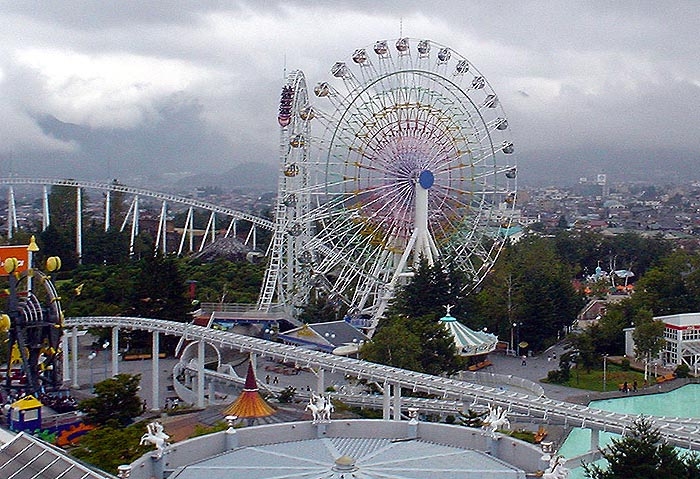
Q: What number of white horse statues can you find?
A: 4